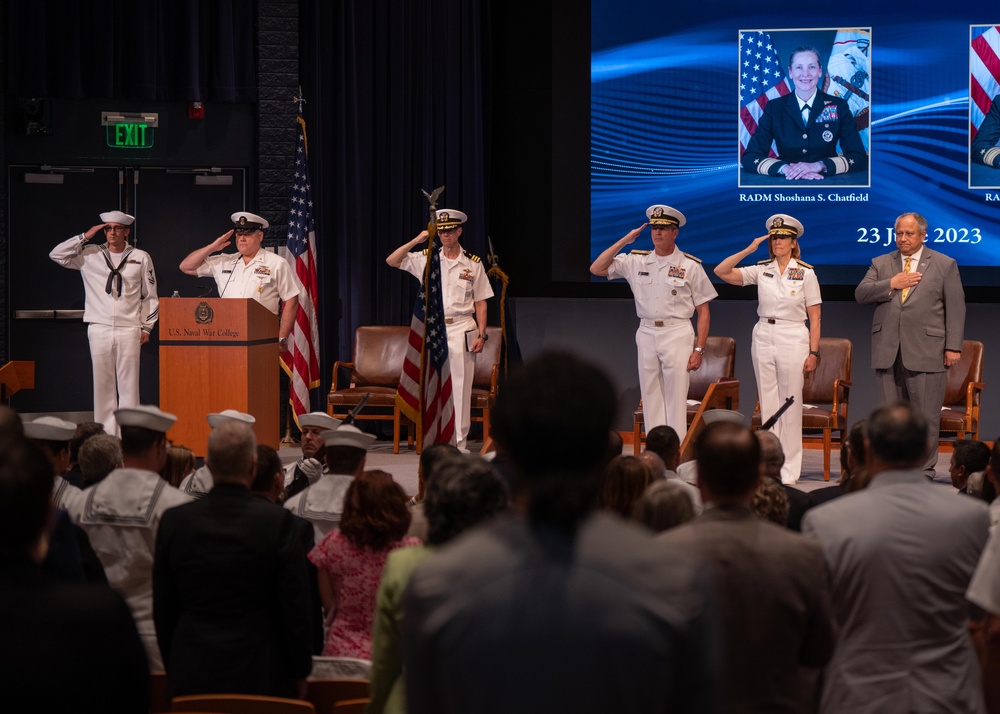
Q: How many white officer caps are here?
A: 4